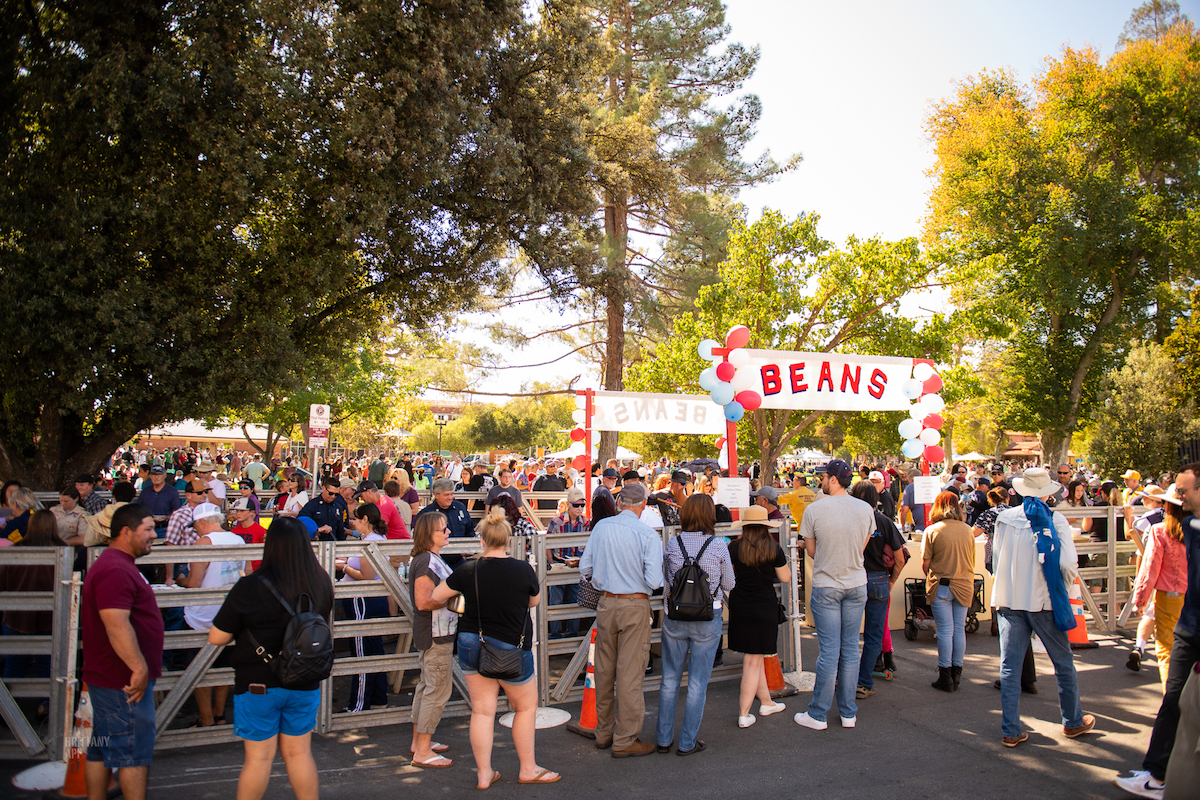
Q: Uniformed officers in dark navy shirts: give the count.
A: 2